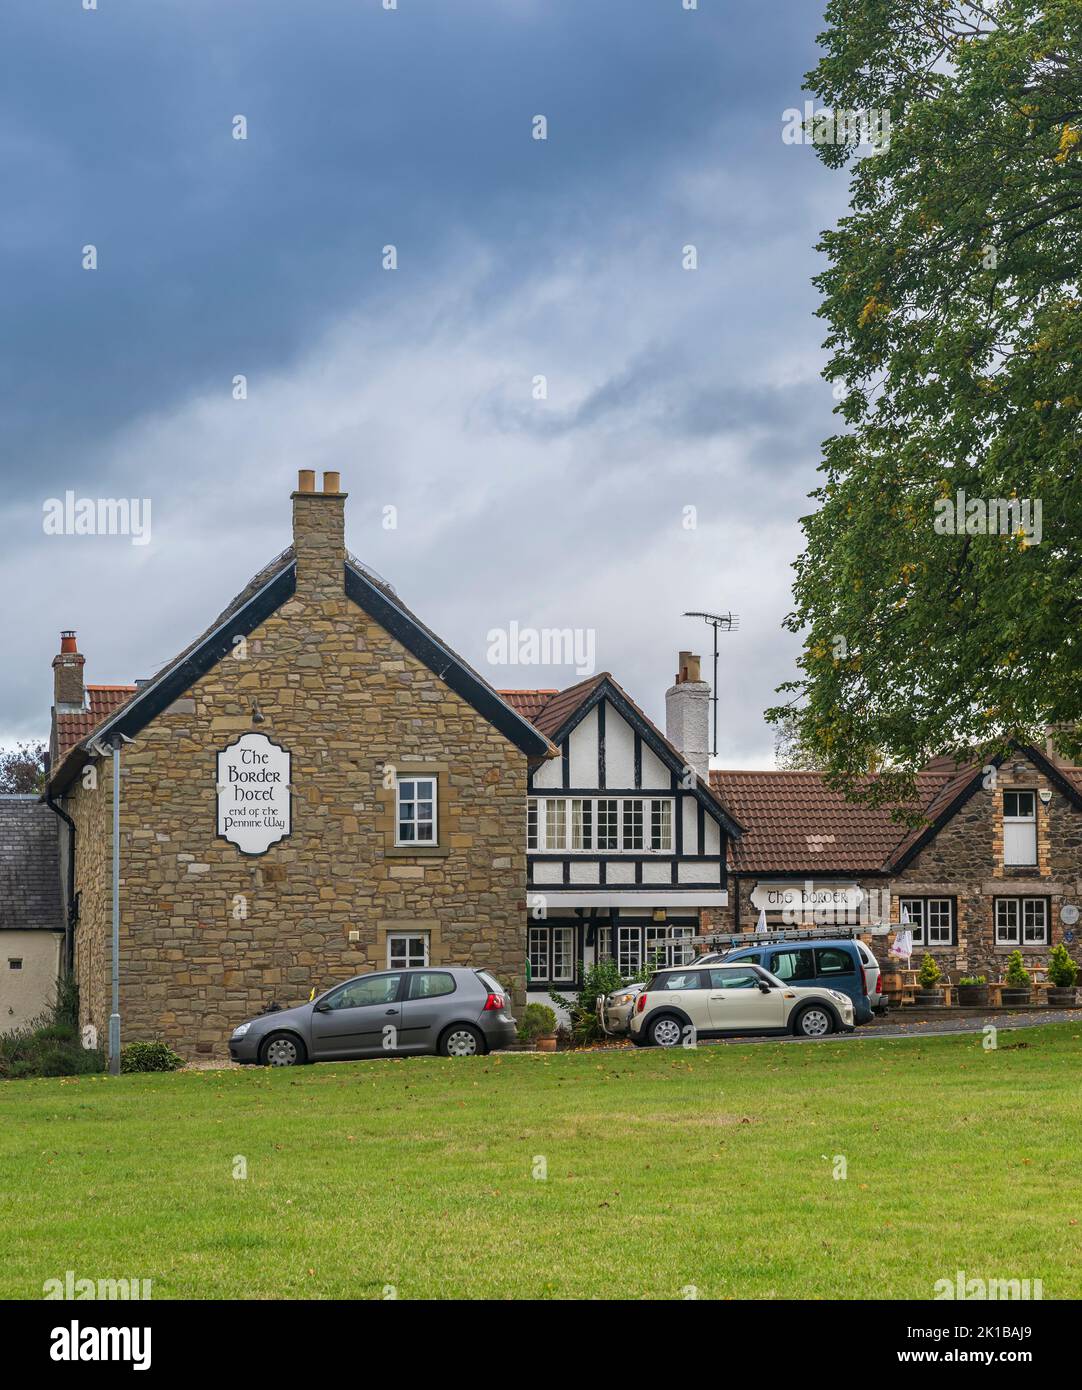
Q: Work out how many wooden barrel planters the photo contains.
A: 4